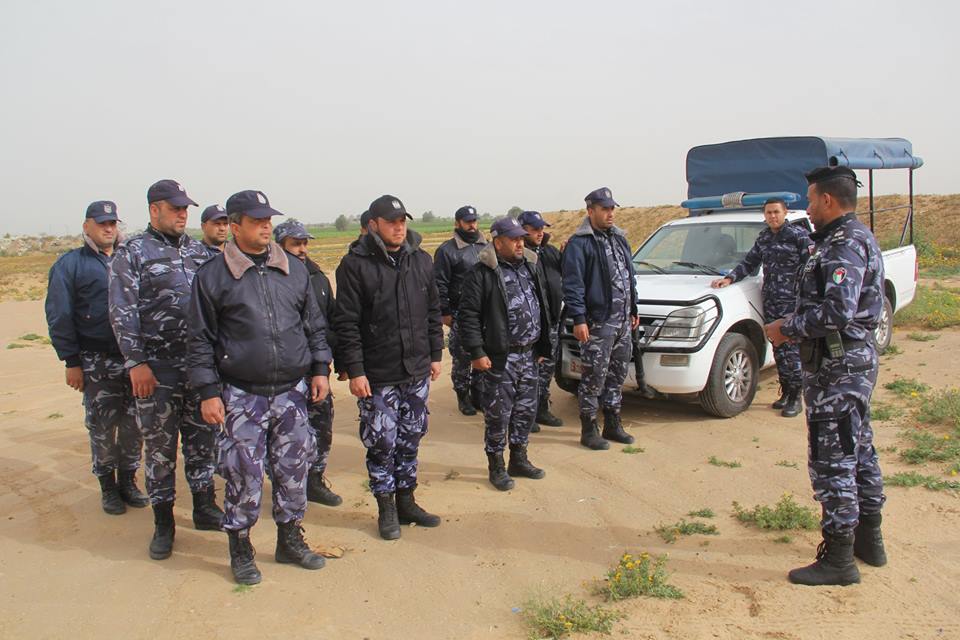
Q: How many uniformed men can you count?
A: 13